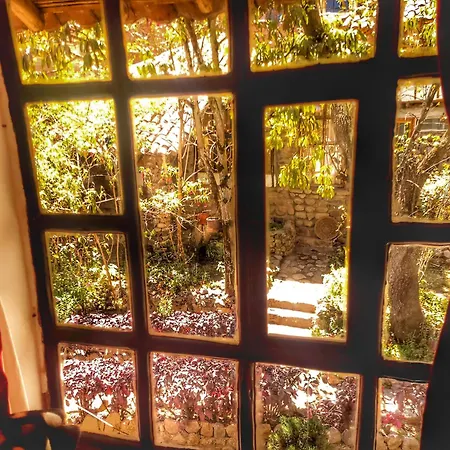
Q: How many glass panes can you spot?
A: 14